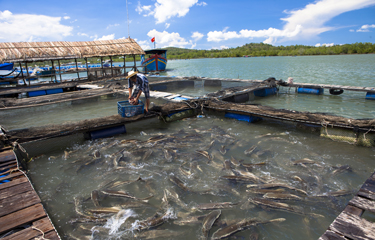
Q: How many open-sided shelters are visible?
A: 1